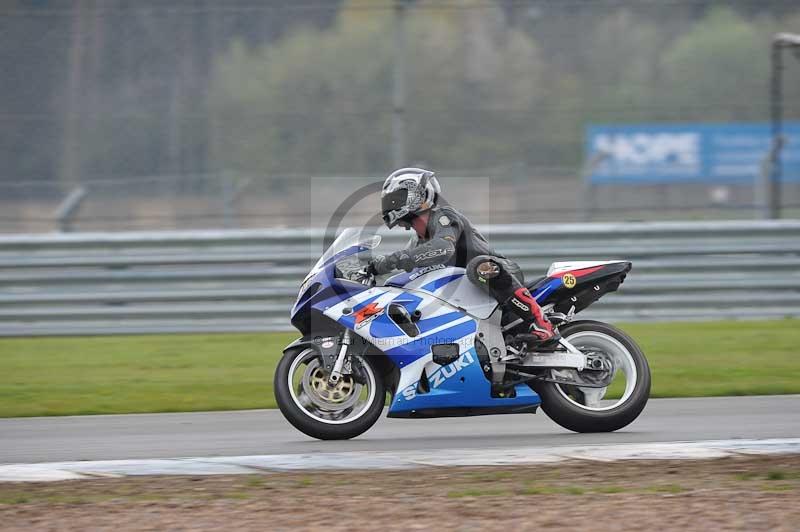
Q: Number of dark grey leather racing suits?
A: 1